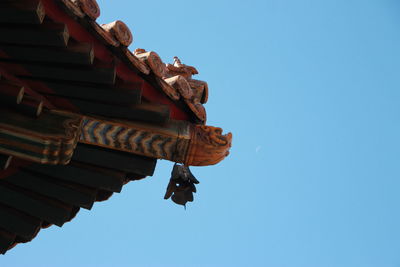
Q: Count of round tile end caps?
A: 4